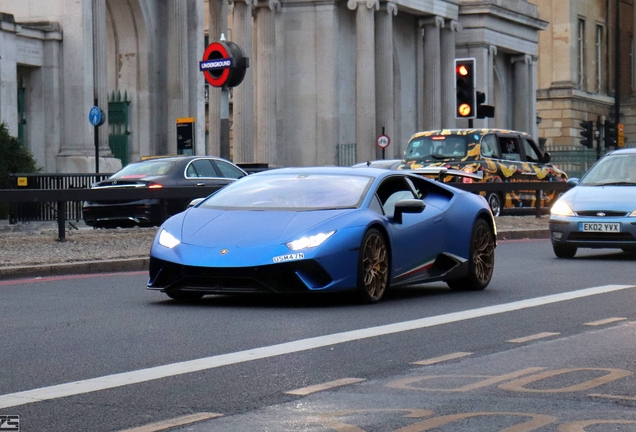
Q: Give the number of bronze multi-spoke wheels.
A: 2